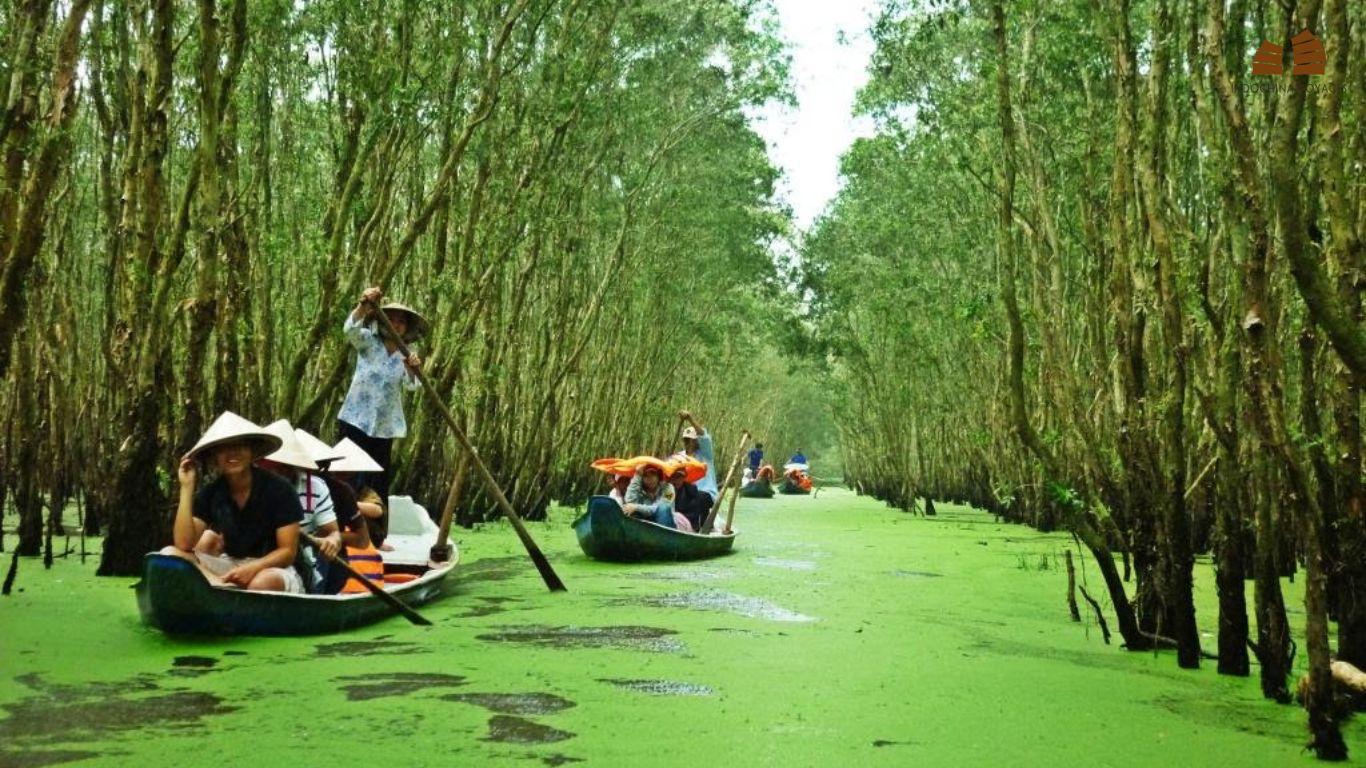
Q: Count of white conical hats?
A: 4